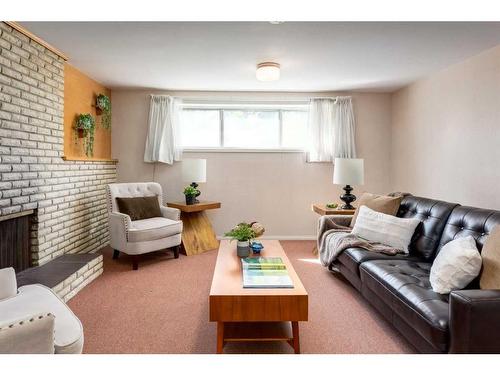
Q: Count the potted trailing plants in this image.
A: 2